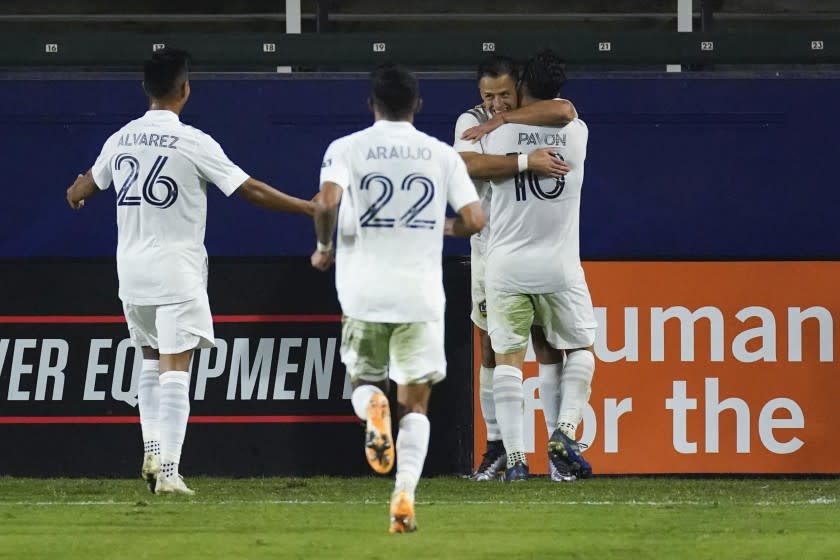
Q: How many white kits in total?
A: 4